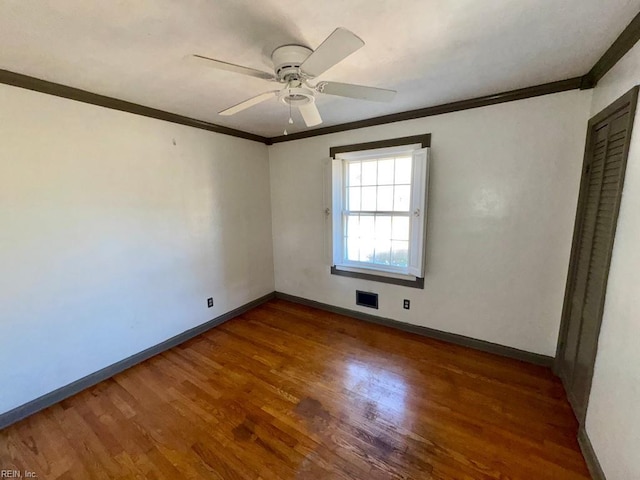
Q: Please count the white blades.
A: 5